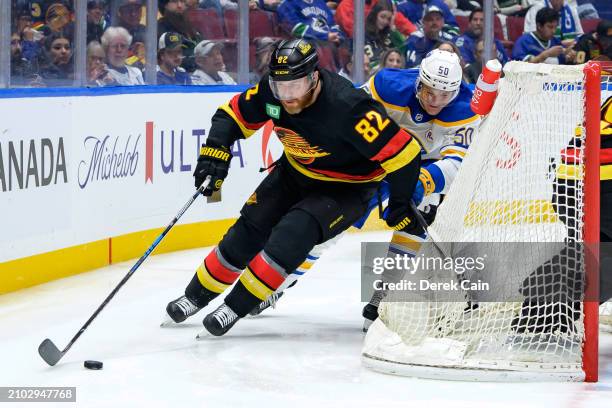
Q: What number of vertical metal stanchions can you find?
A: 6